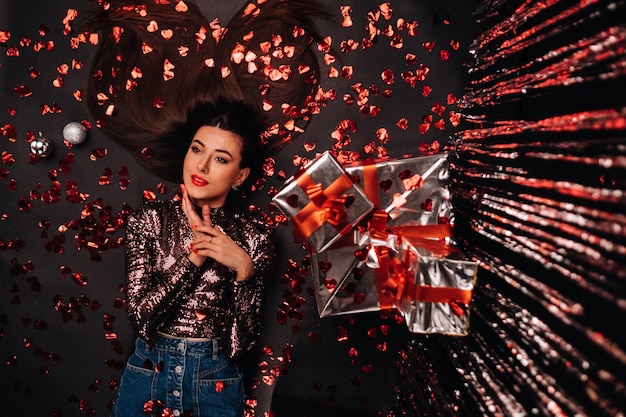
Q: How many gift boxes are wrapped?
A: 3